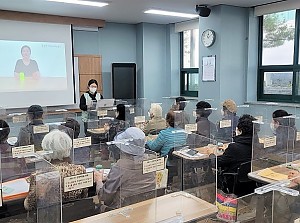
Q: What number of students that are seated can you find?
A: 13